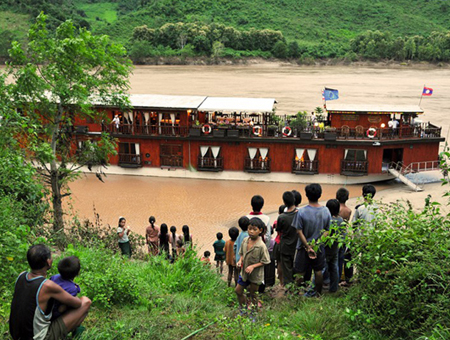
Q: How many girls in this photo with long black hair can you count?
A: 5